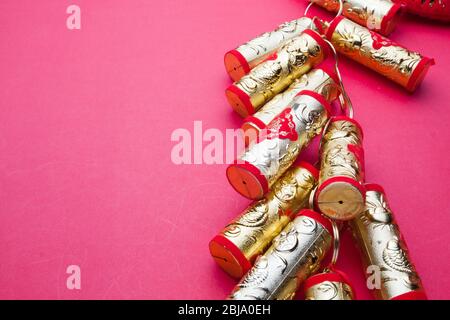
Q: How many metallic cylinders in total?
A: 11